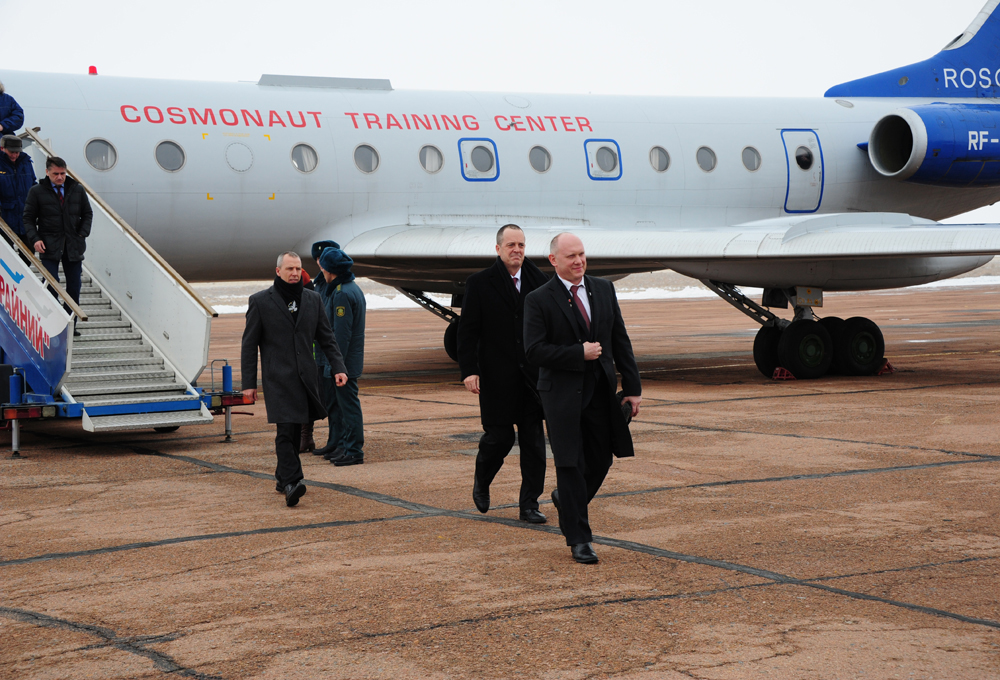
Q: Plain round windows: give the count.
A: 9